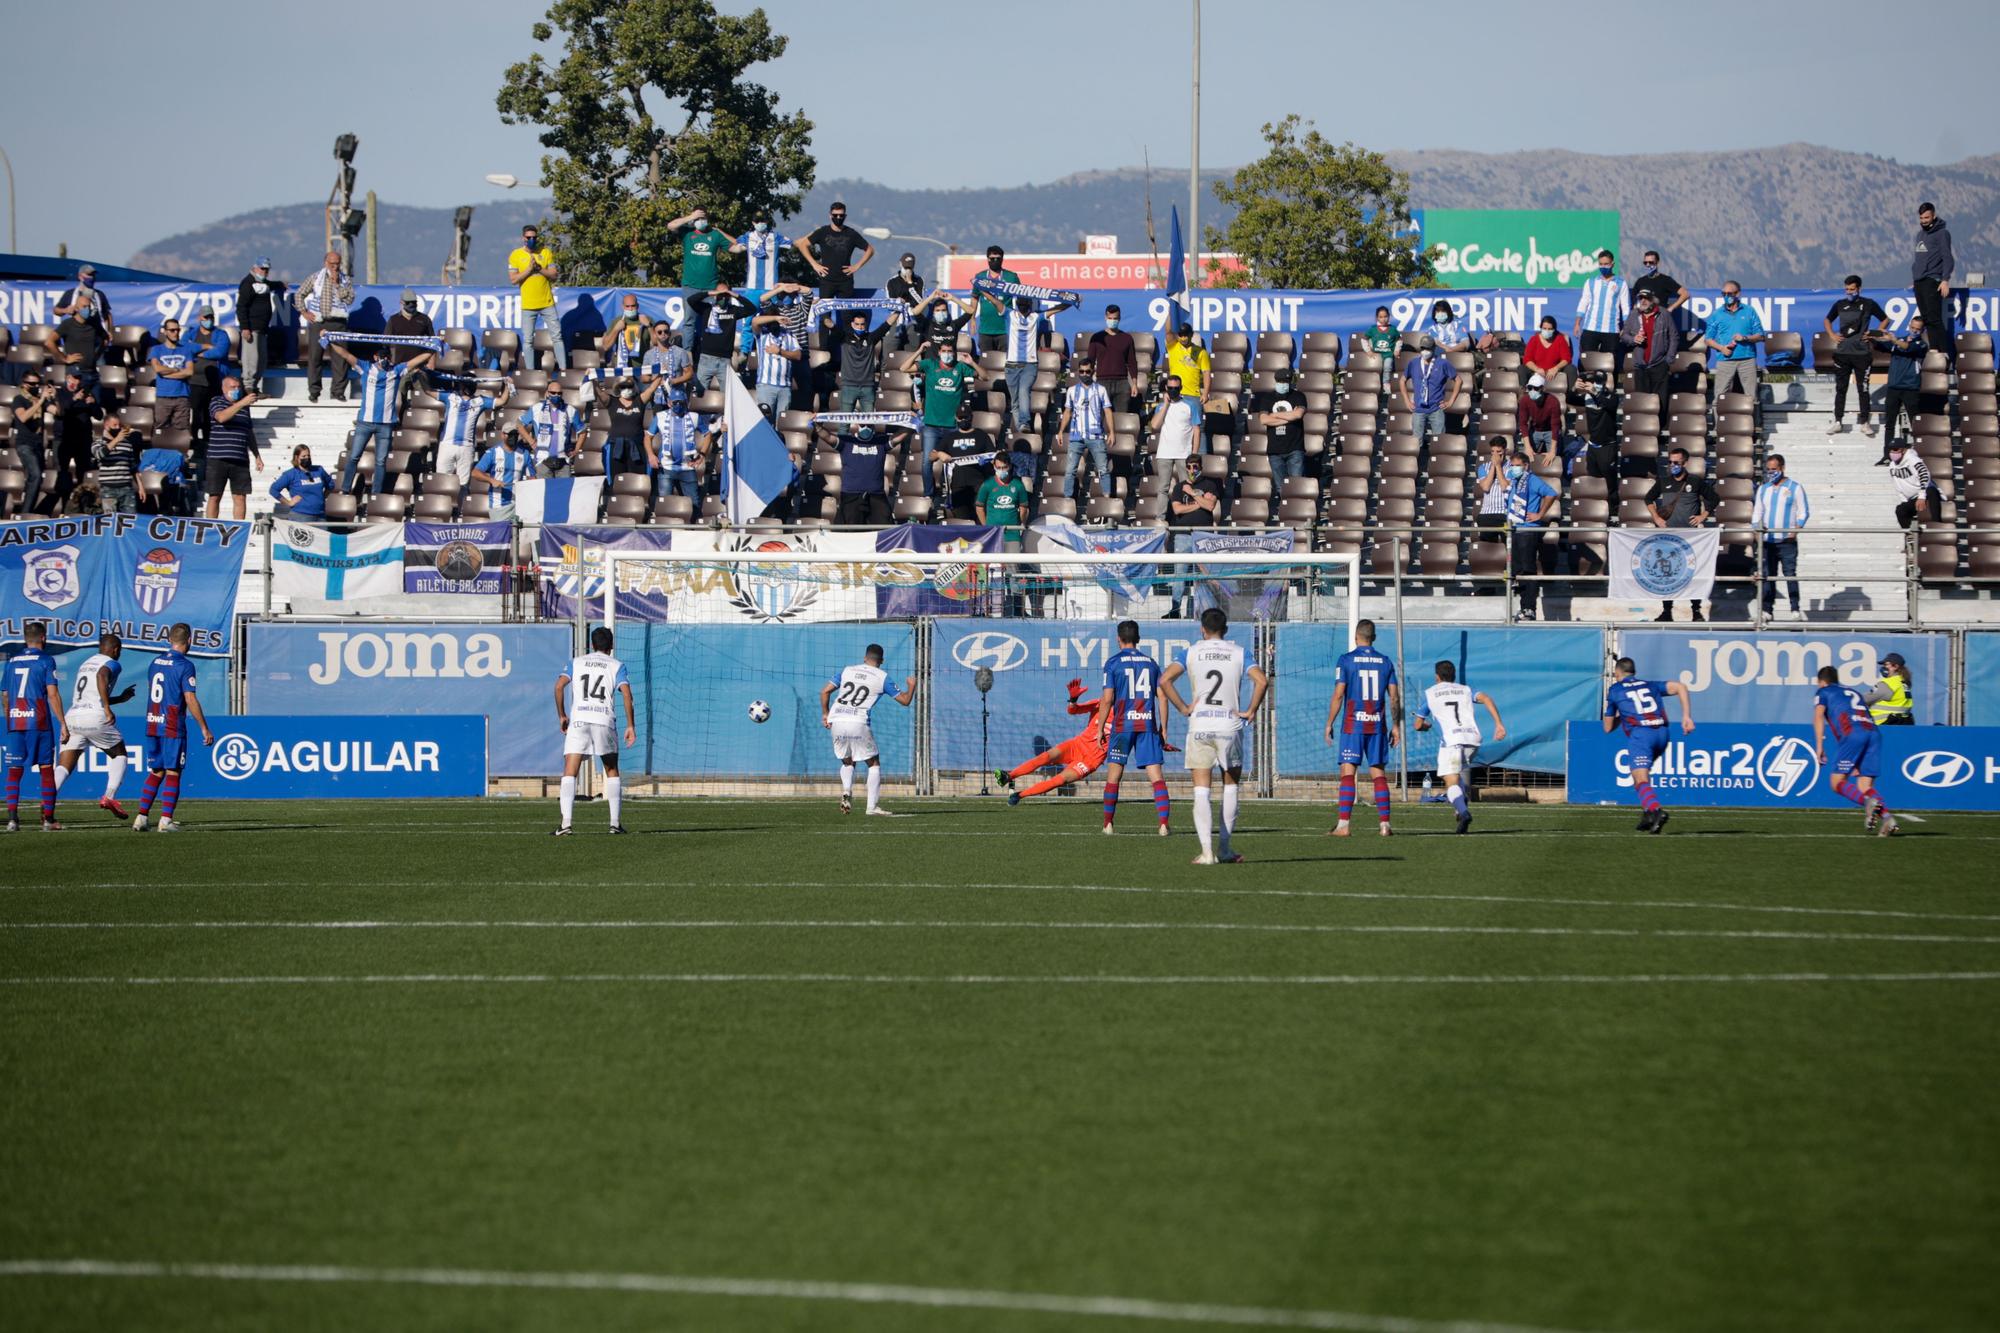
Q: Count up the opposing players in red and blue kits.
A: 6